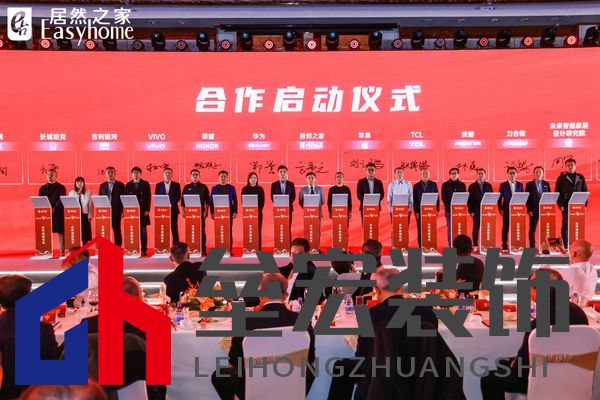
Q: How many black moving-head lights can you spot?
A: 14